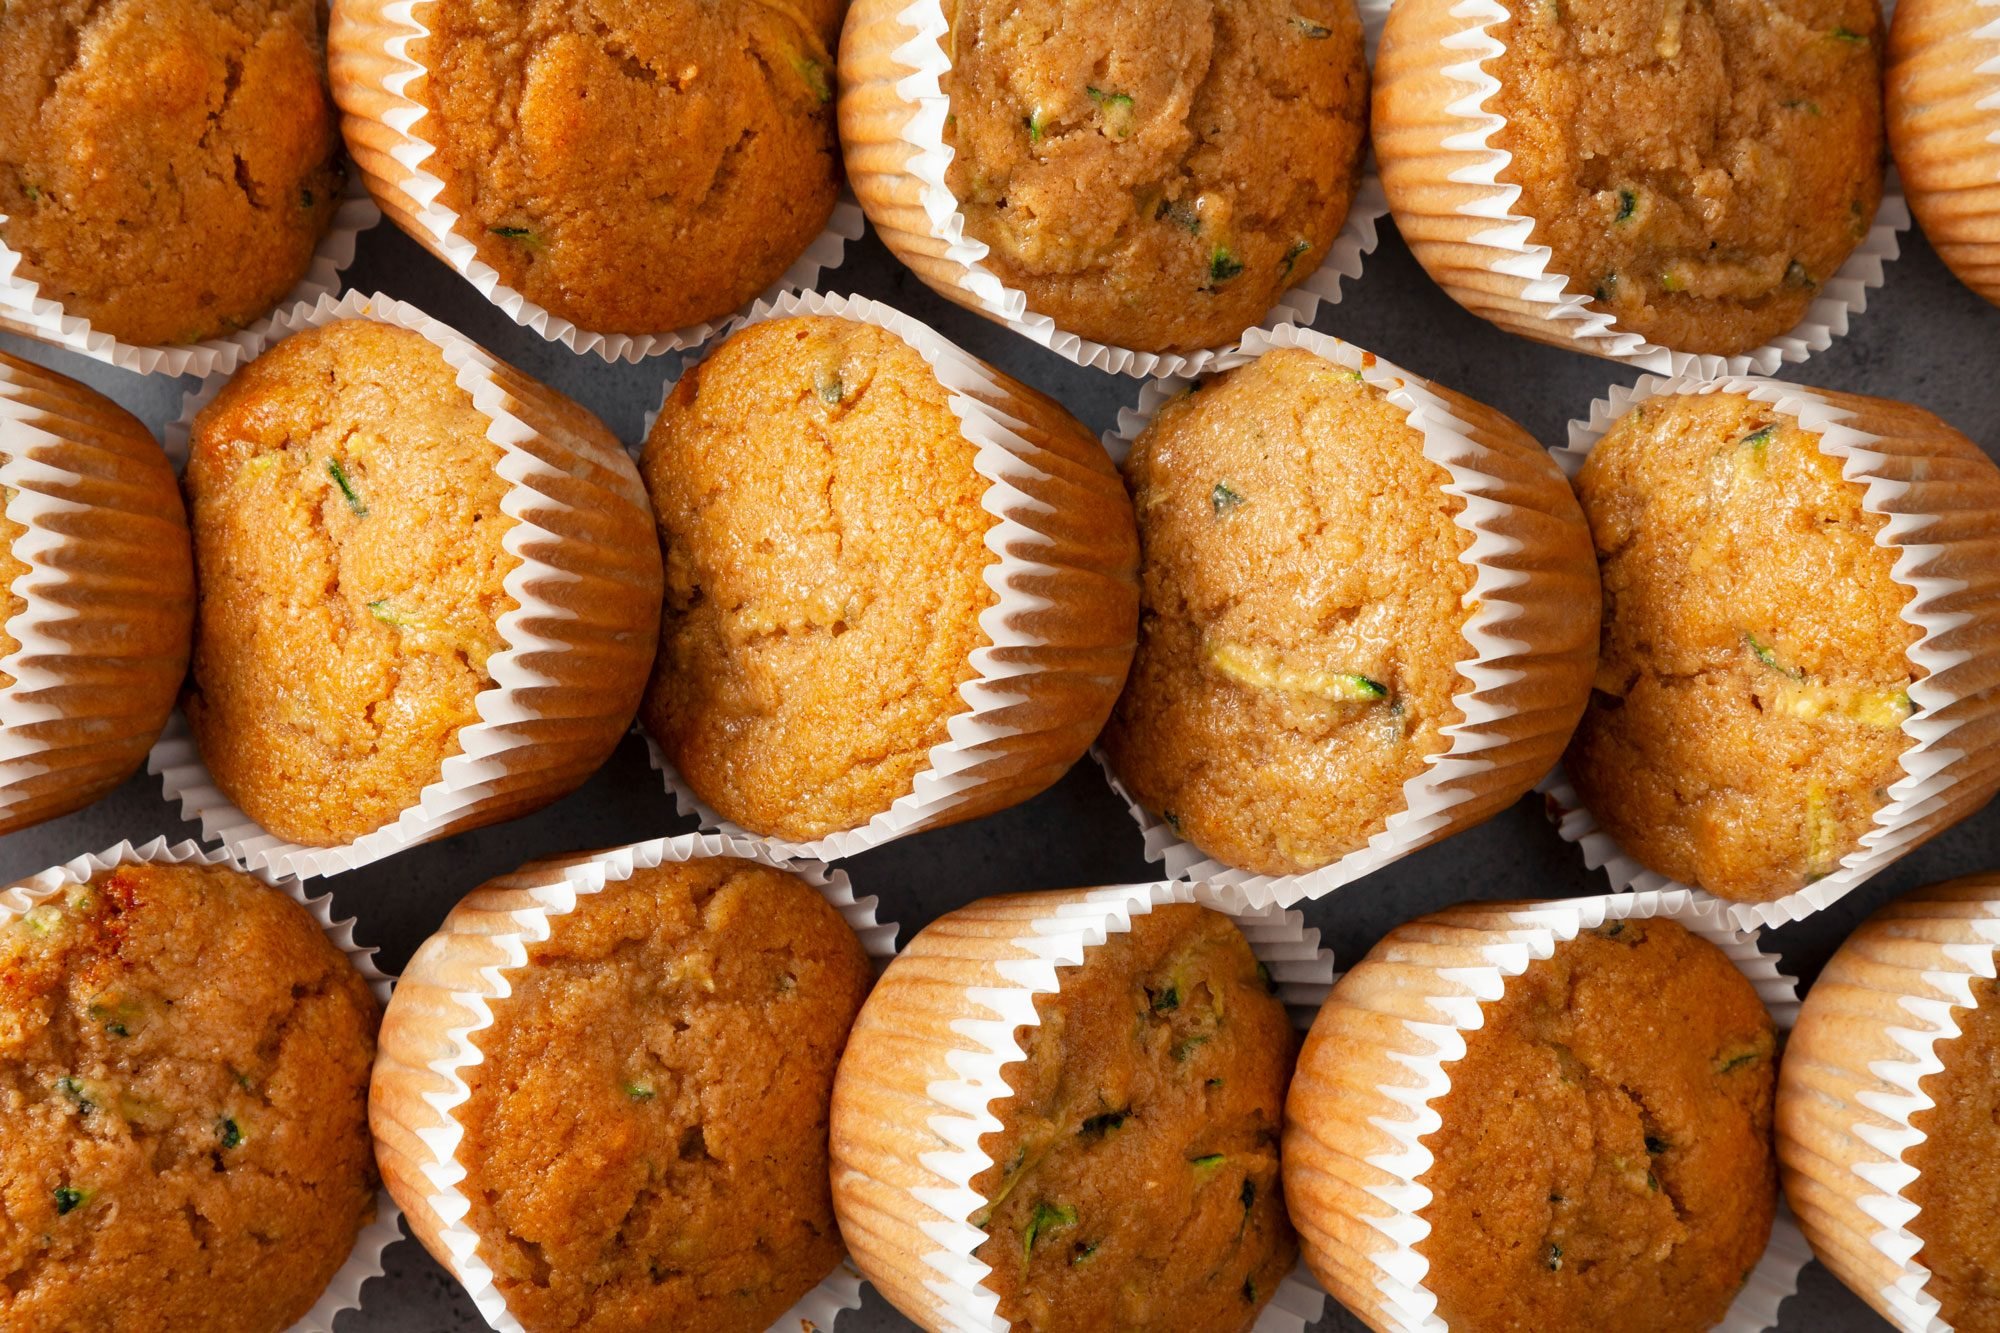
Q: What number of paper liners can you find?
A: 15